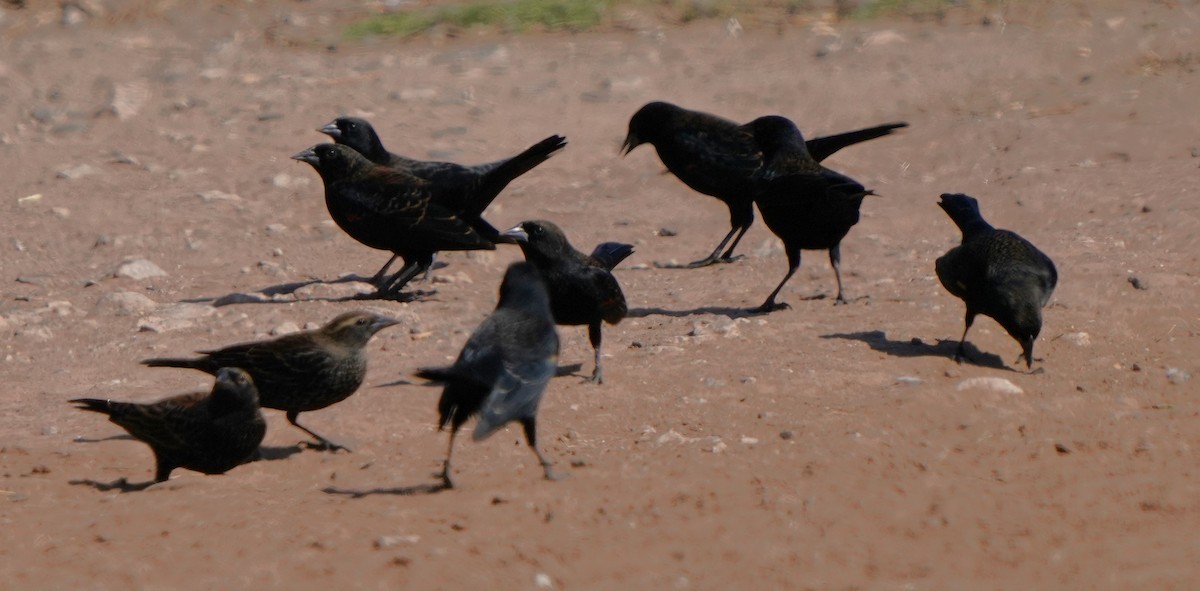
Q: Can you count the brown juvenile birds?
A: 2